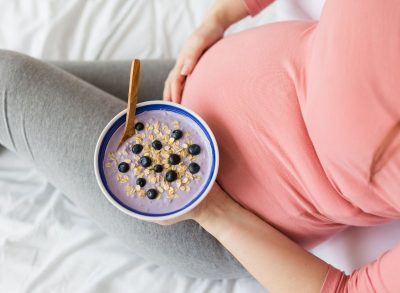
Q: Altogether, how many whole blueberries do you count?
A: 13